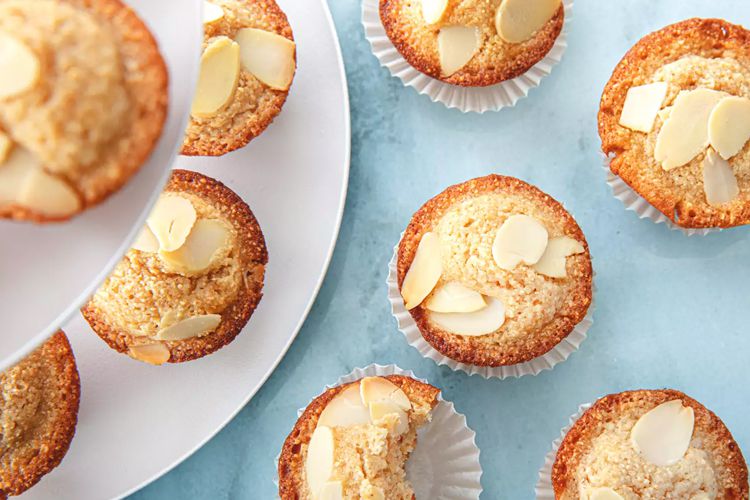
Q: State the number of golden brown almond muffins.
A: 9